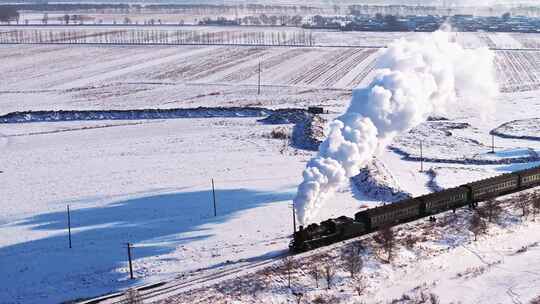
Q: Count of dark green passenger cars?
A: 4